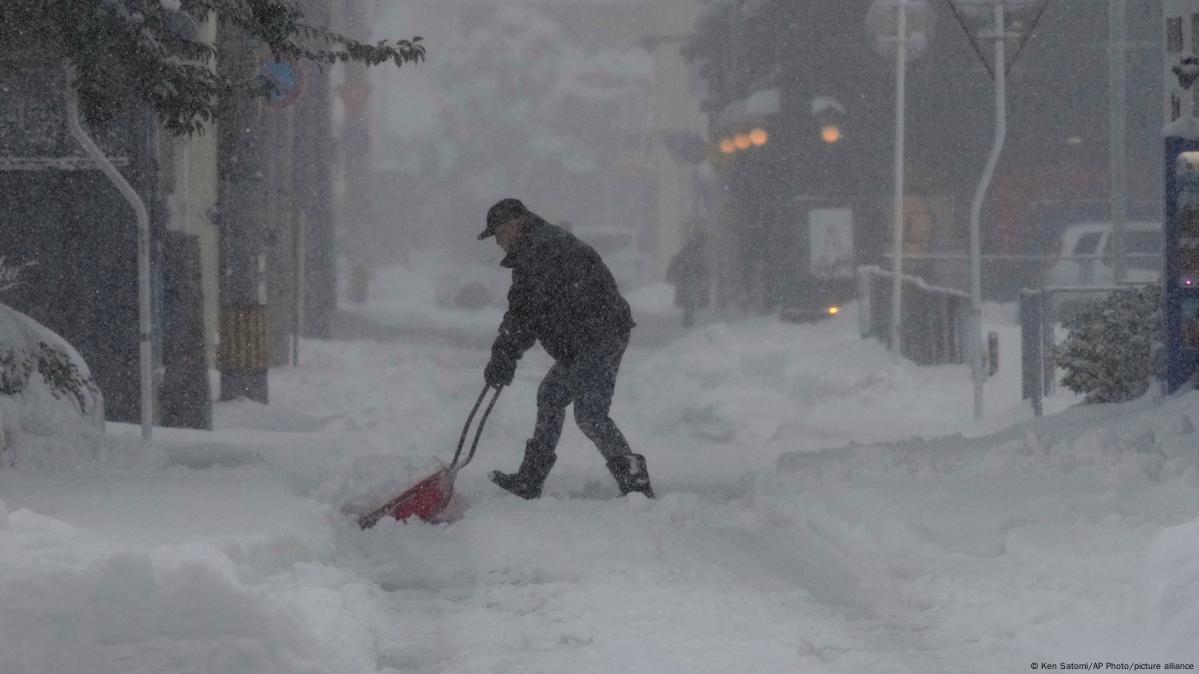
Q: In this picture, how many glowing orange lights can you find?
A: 5